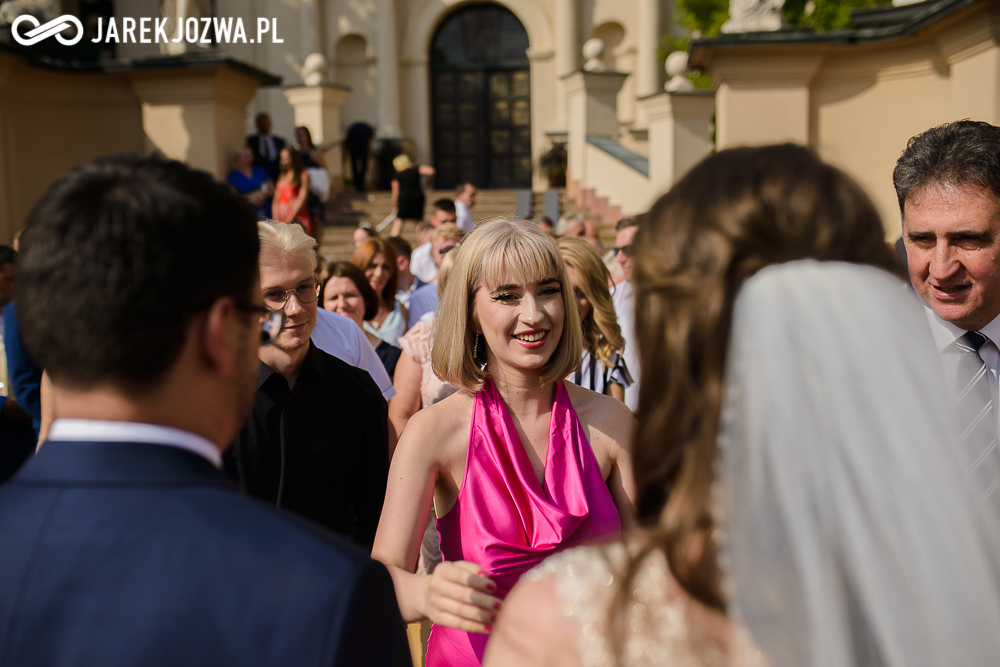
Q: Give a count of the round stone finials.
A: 3